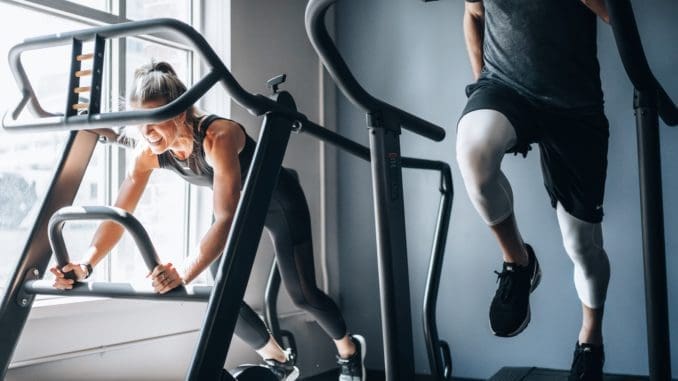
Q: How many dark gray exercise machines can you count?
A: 2